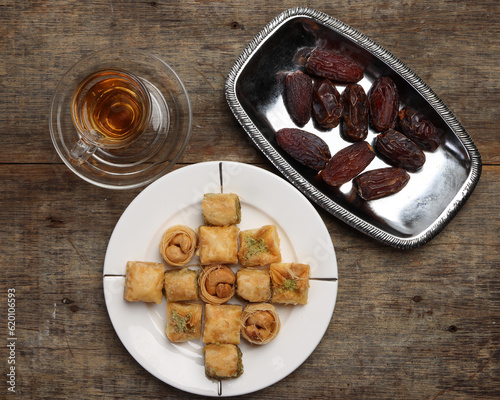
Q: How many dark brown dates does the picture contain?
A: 10